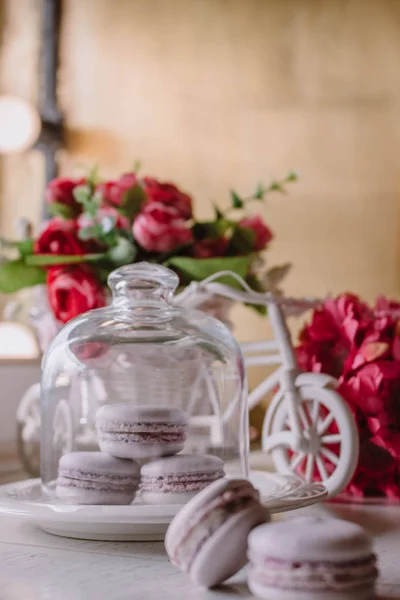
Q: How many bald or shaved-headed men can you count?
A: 0